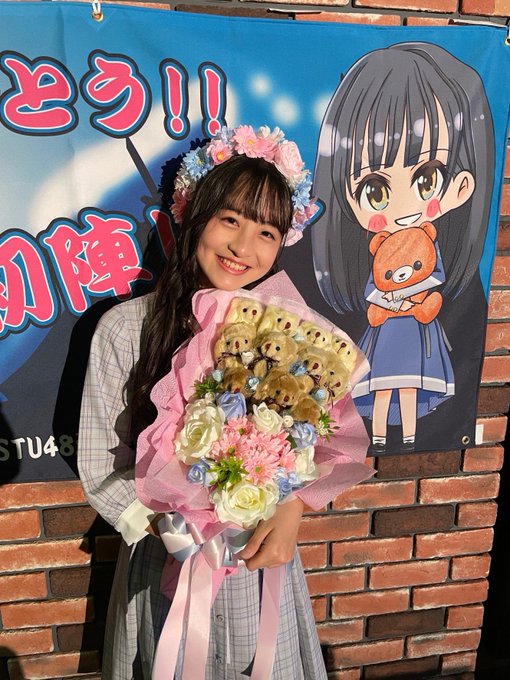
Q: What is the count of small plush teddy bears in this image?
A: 11